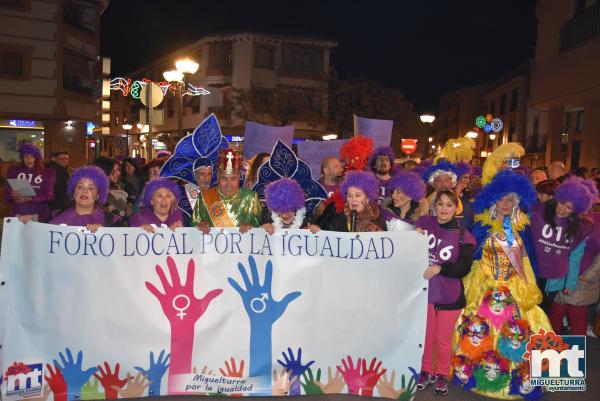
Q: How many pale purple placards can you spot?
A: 3